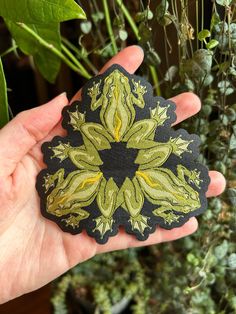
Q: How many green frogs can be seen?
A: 3